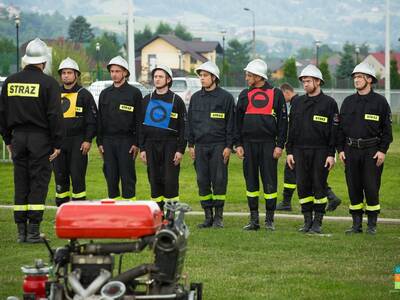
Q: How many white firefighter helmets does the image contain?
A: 8